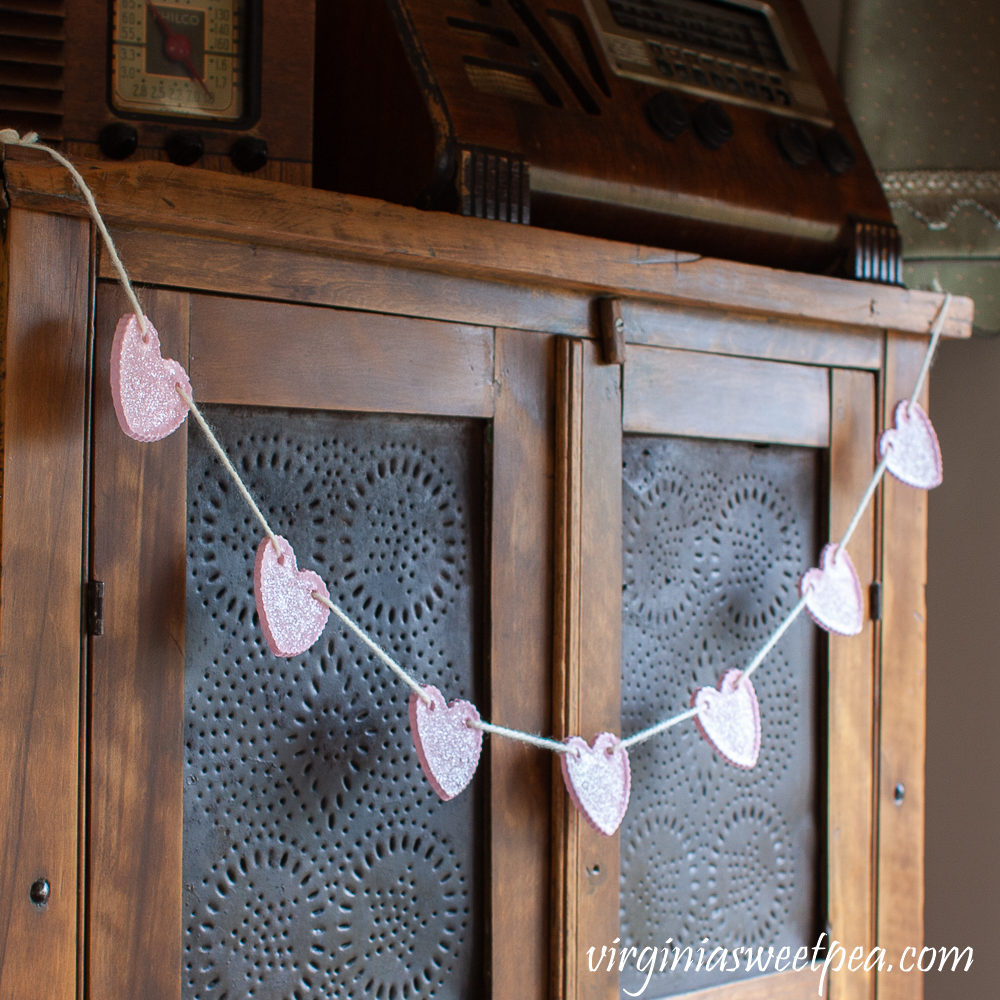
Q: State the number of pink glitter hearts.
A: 7